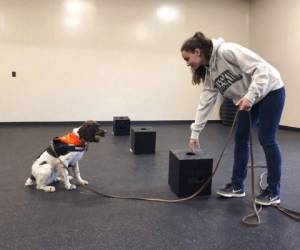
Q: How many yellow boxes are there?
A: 0